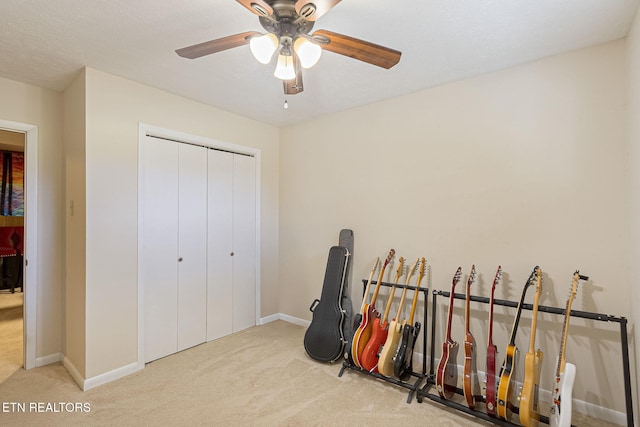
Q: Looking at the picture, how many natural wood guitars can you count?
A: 2